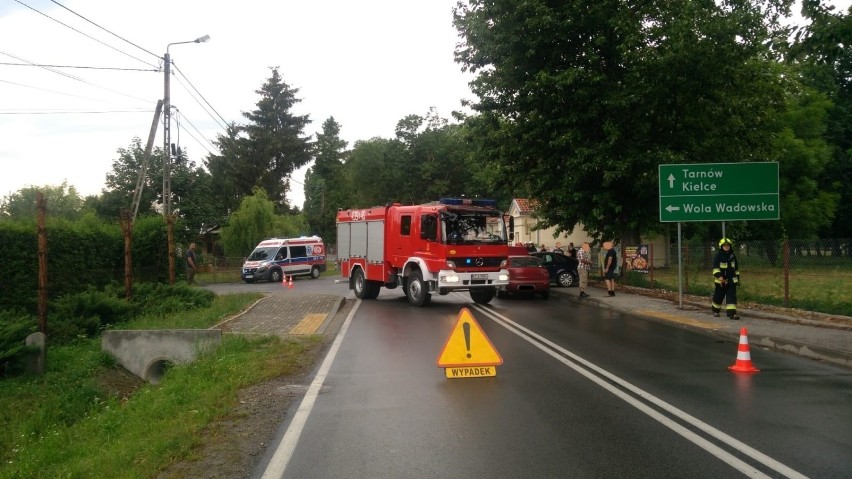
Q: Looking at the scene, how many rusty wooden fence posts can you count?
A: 3